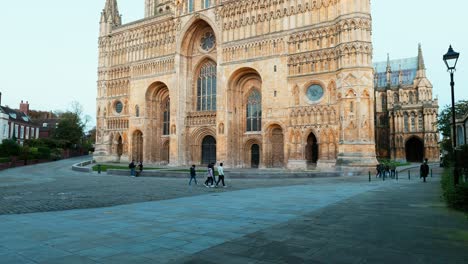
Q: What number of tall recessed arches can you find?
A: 3